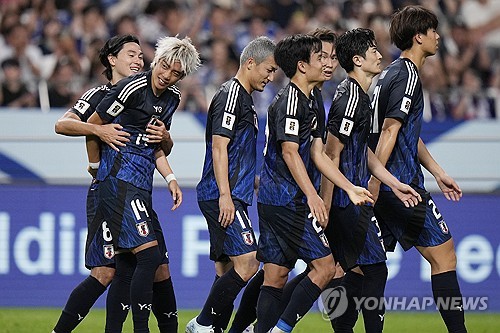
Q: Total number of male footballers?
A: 7